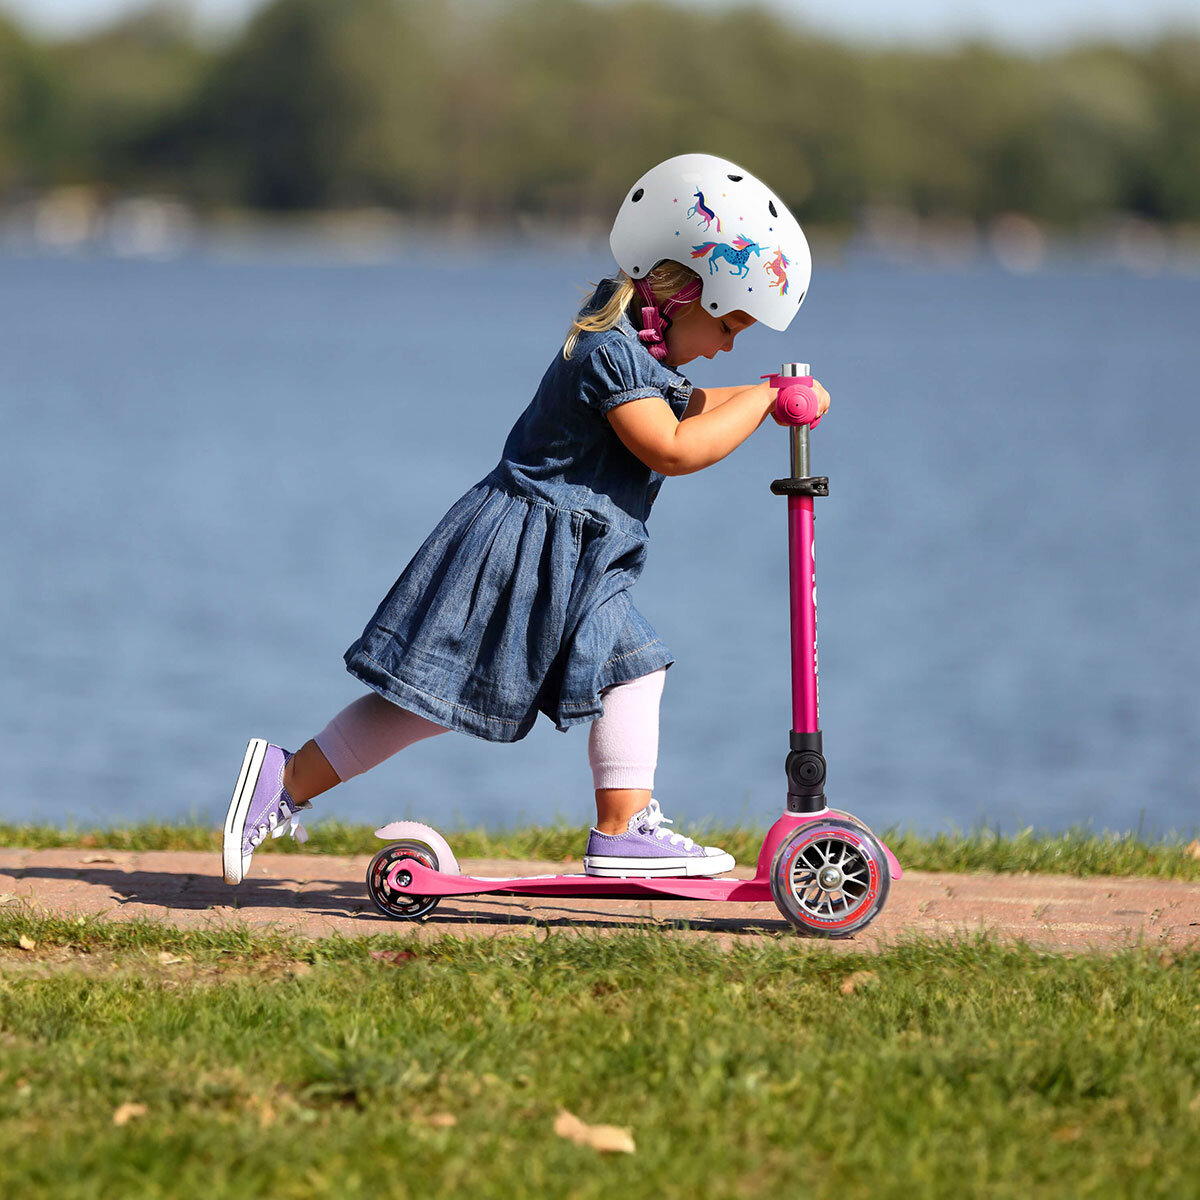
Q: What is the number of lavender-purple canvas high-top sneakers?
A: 2